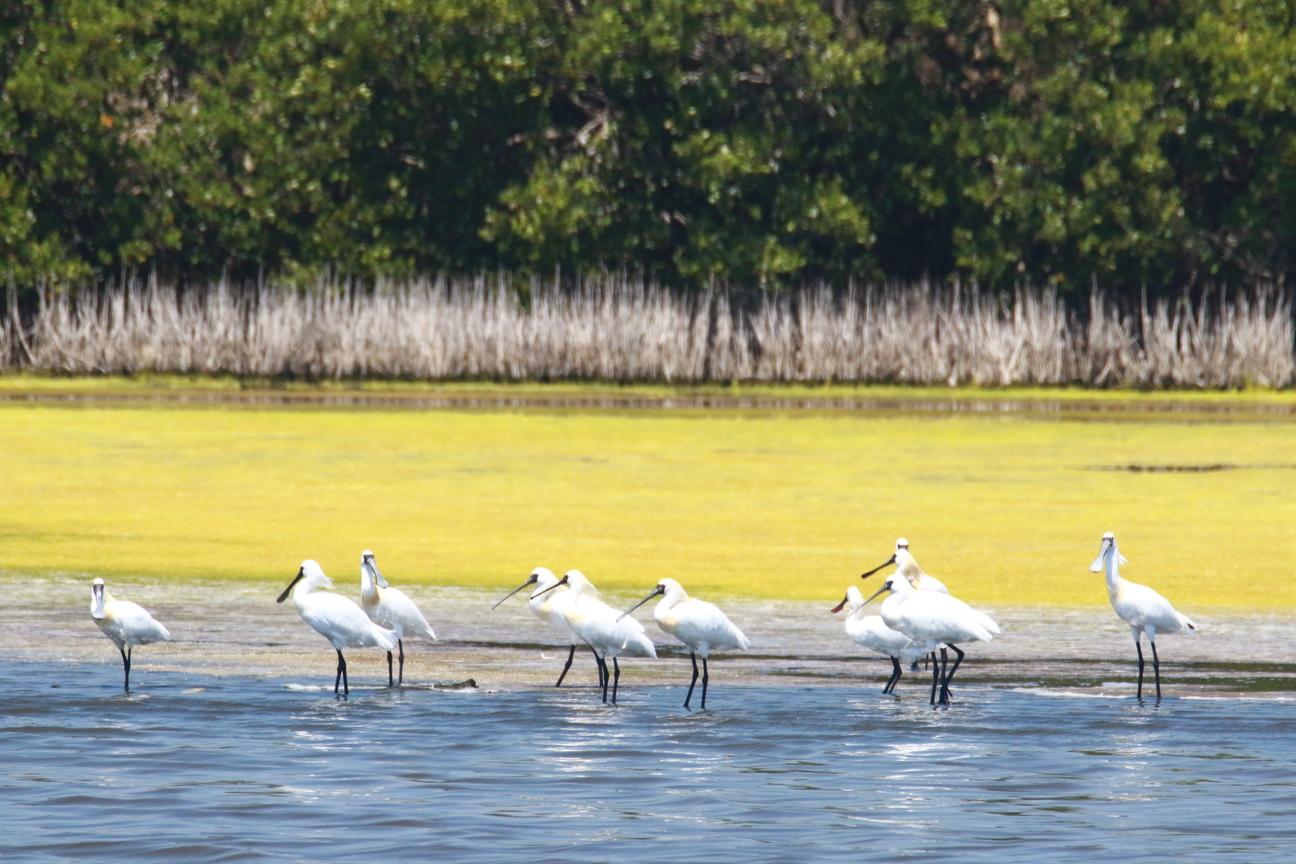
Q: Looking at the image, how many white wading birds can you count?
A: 11